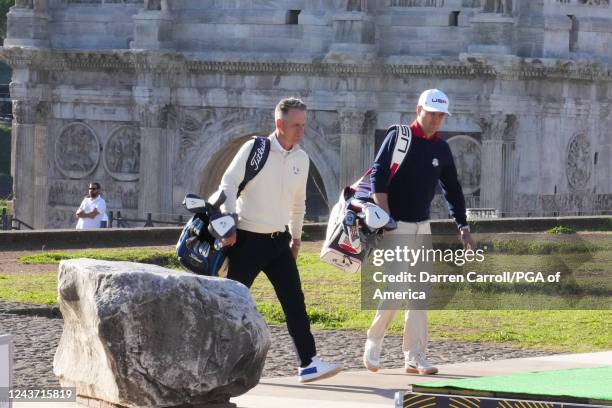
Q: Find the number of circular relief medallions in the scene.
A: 4